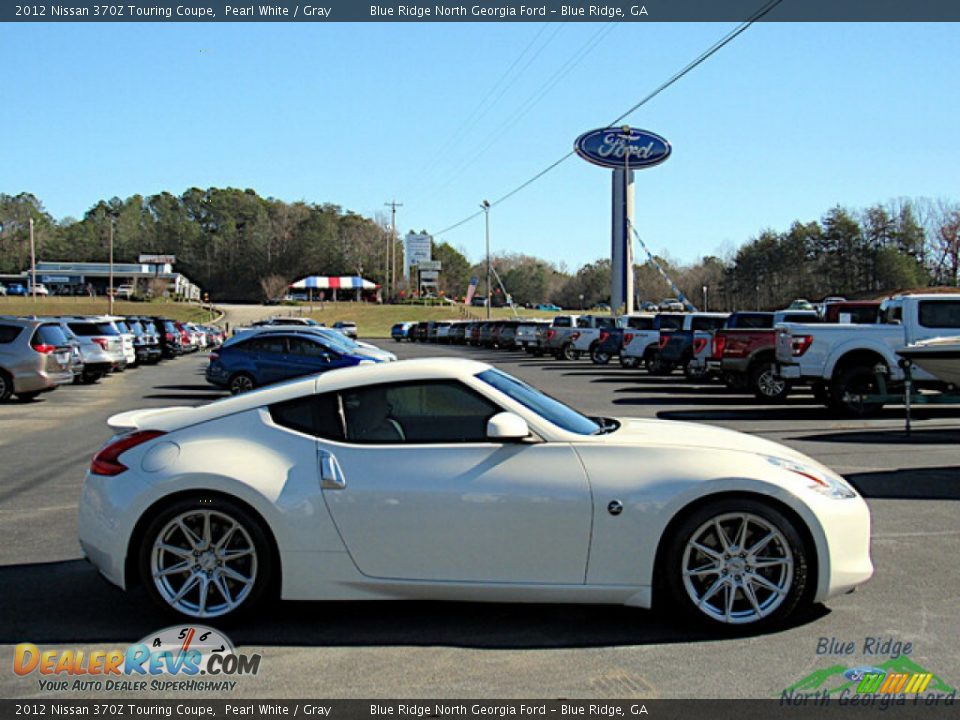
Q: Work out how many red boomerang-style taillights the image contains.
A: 1